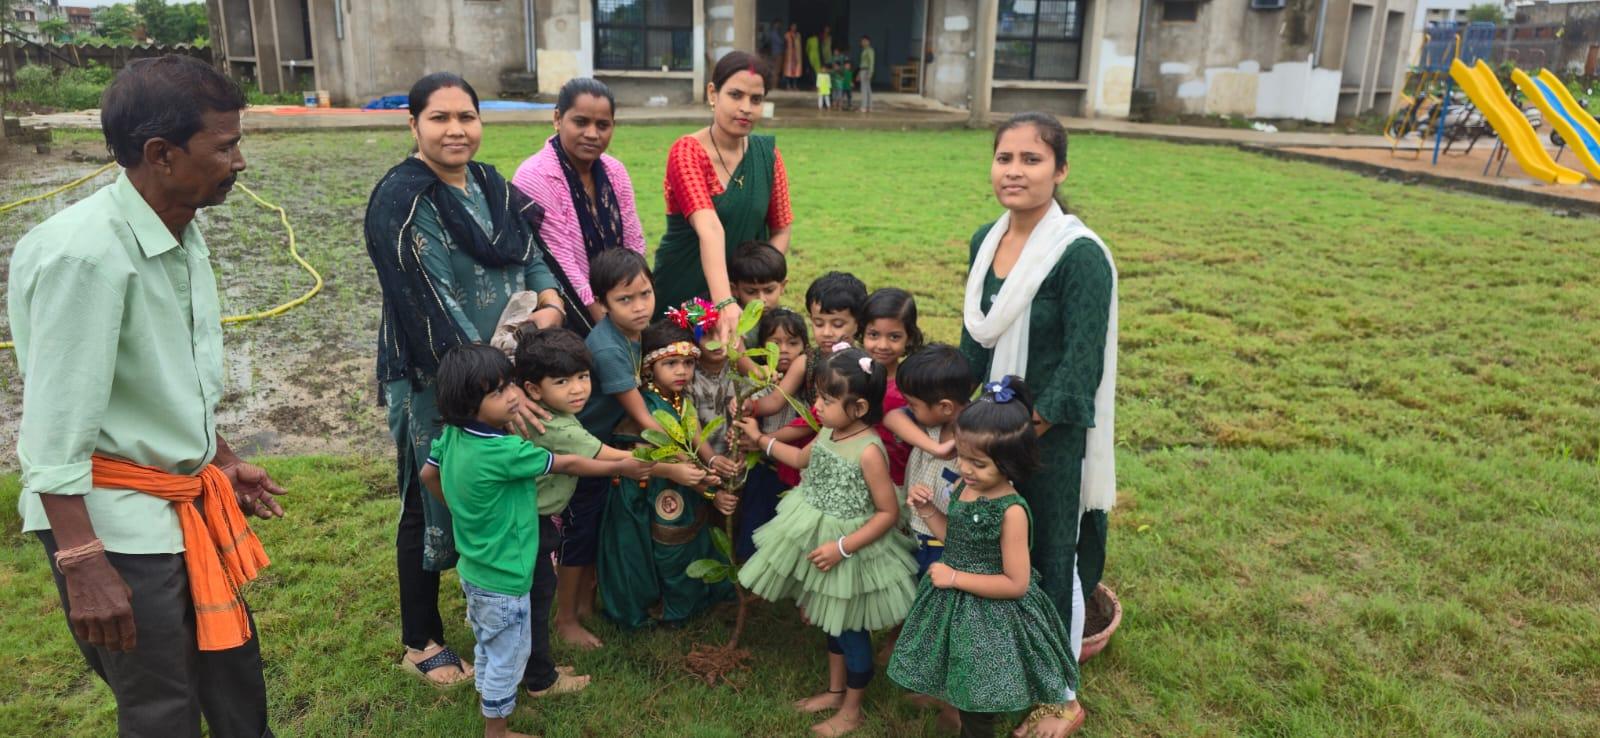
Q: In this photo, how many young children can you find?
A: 12